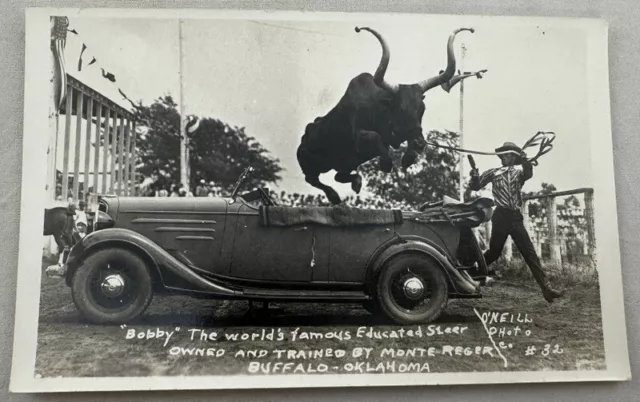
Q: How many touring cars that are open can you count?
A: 1